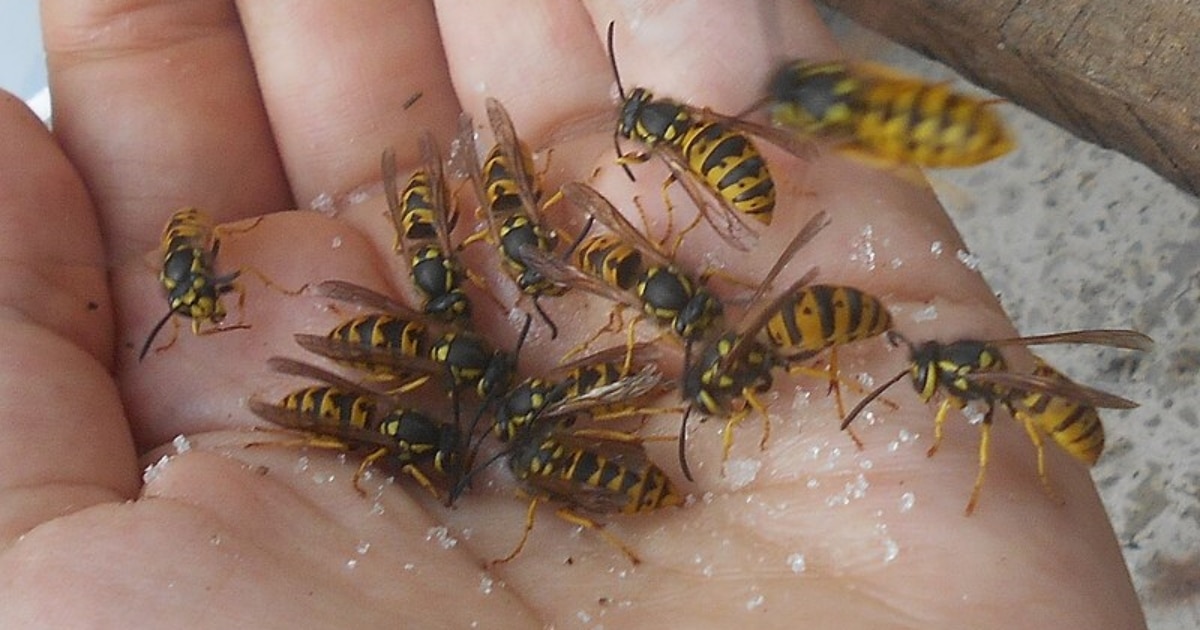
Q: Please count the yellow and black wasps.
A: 12